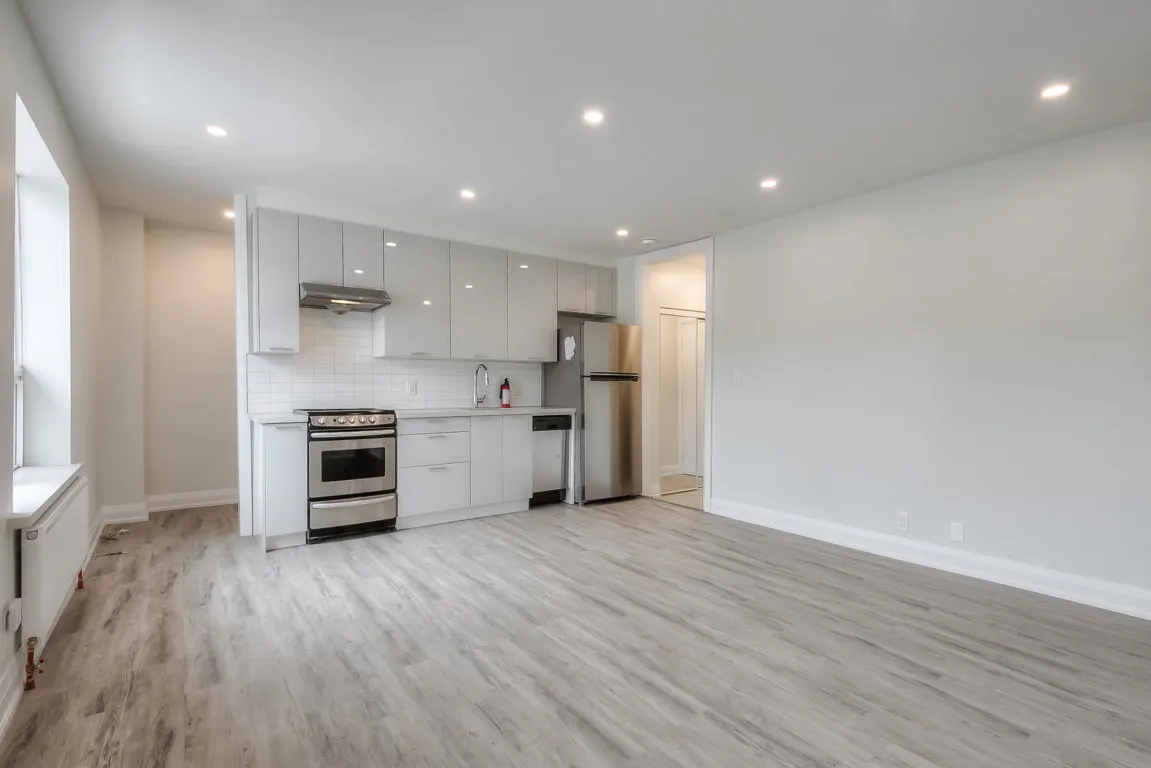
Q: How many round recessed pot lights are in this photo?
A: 7